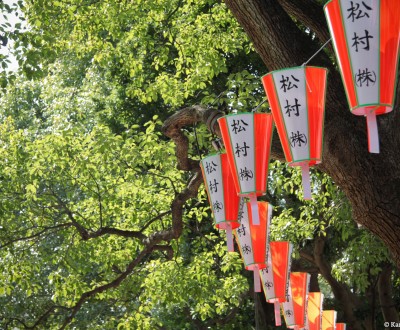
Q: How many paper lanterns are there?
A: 10